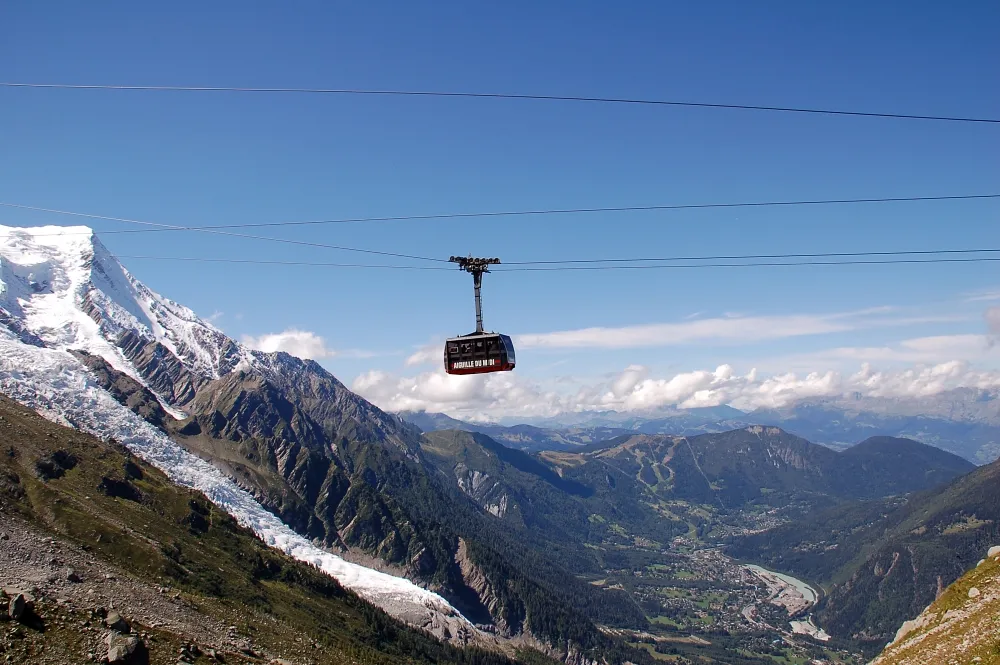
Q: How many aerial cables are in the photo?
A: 4